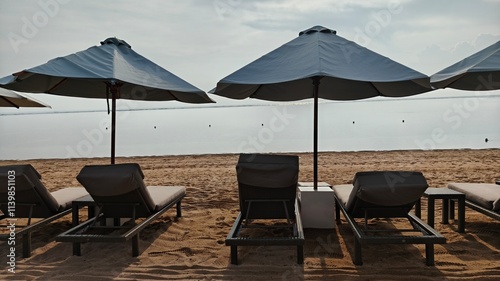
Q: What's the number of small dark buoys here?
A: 7